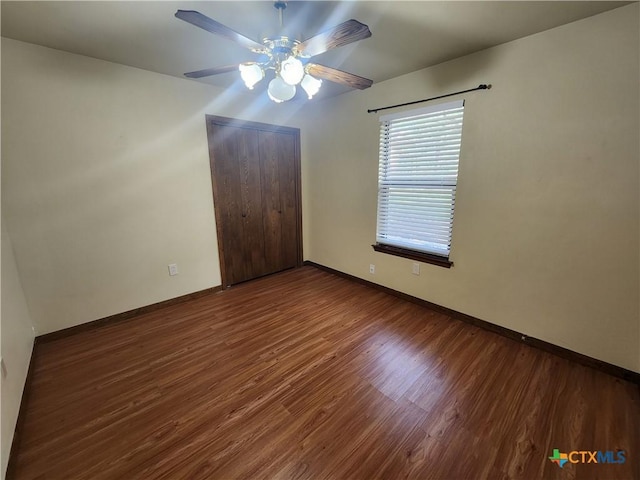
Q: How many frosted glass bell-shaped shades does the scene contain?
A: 4